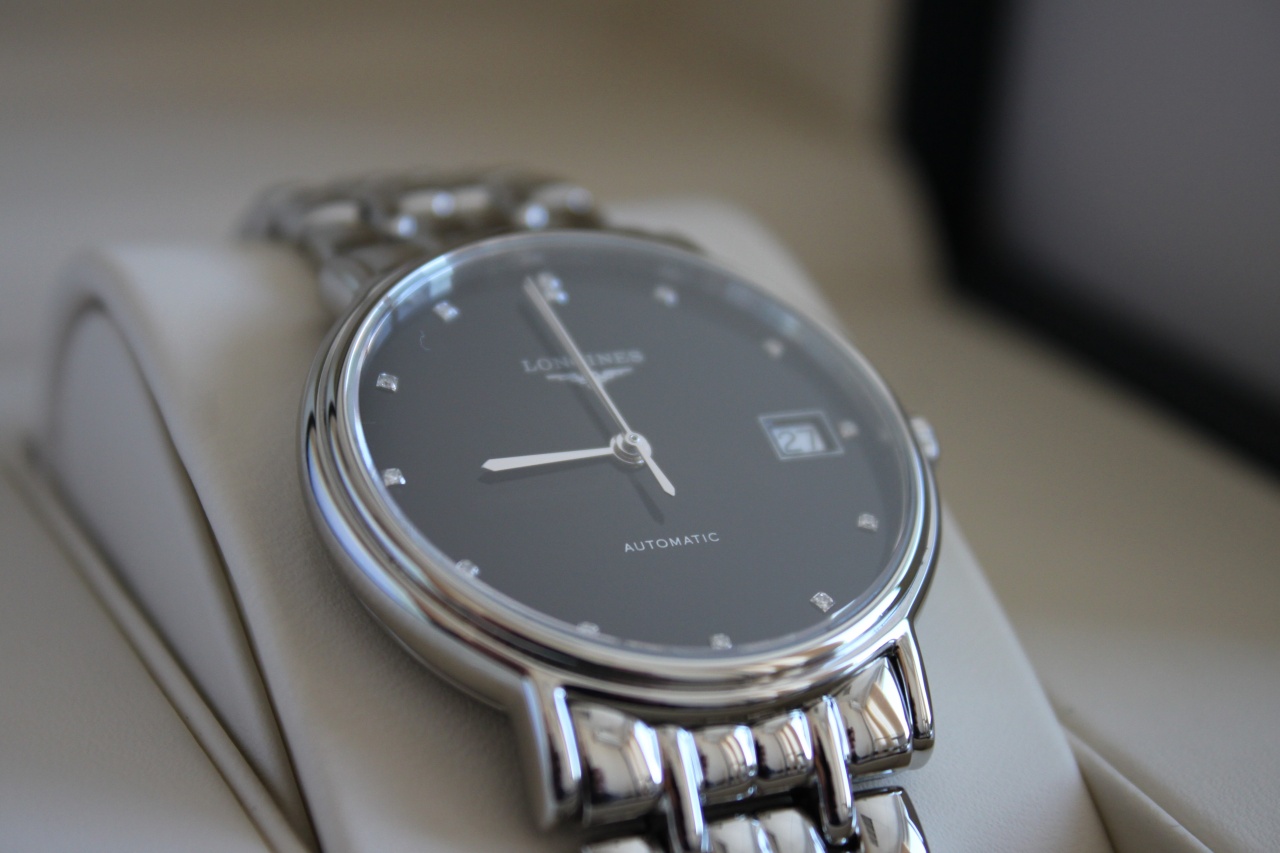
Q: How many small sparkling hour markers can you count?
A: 12